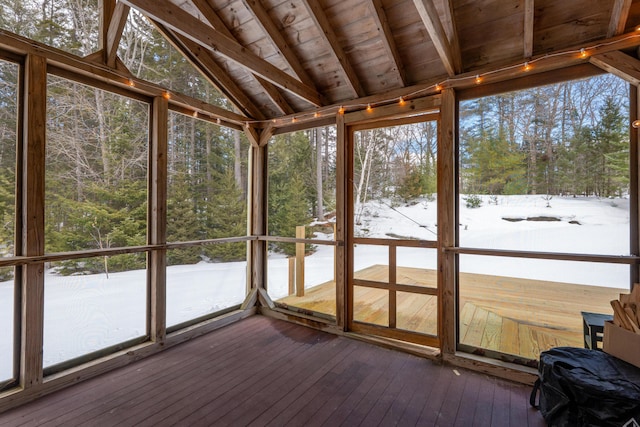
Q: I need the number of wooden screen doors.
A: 1